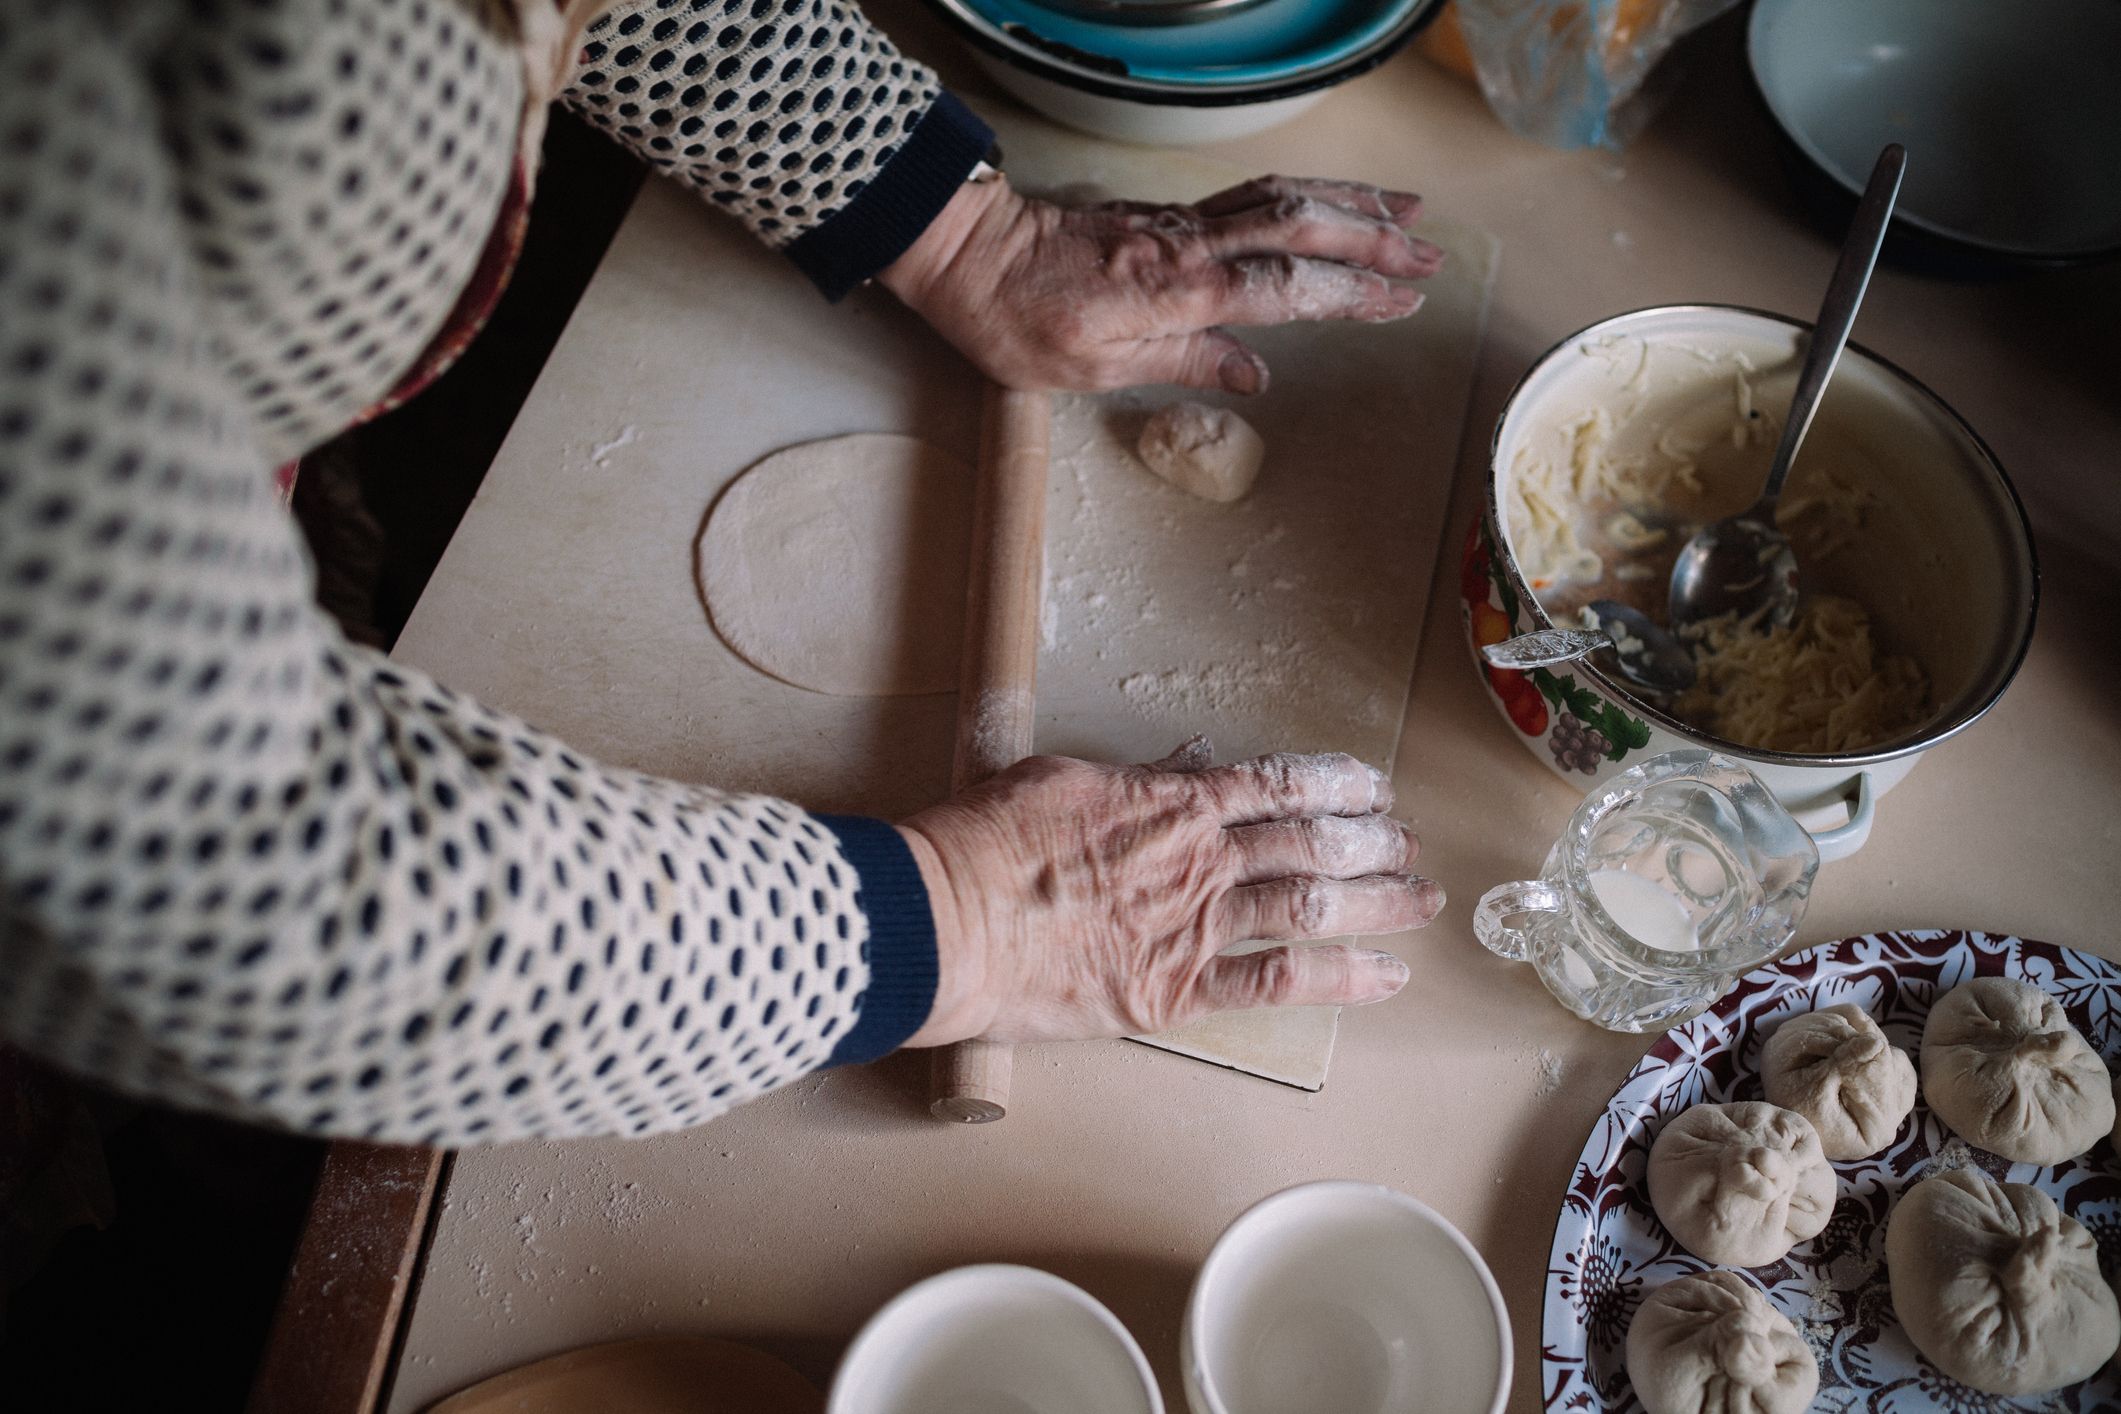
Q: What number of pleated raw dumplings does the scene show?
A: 5